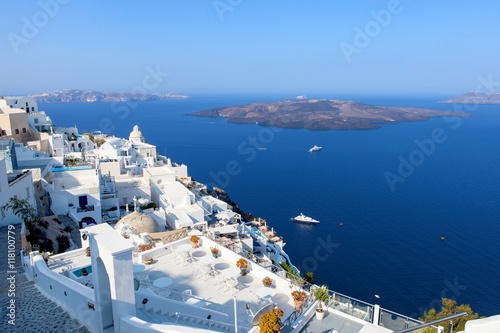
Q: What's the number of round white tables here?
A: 7